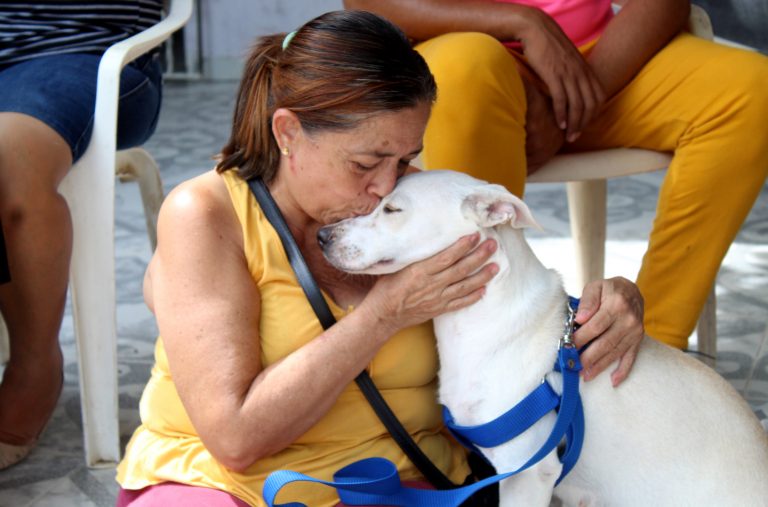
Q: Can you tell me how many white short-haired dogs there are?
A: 1